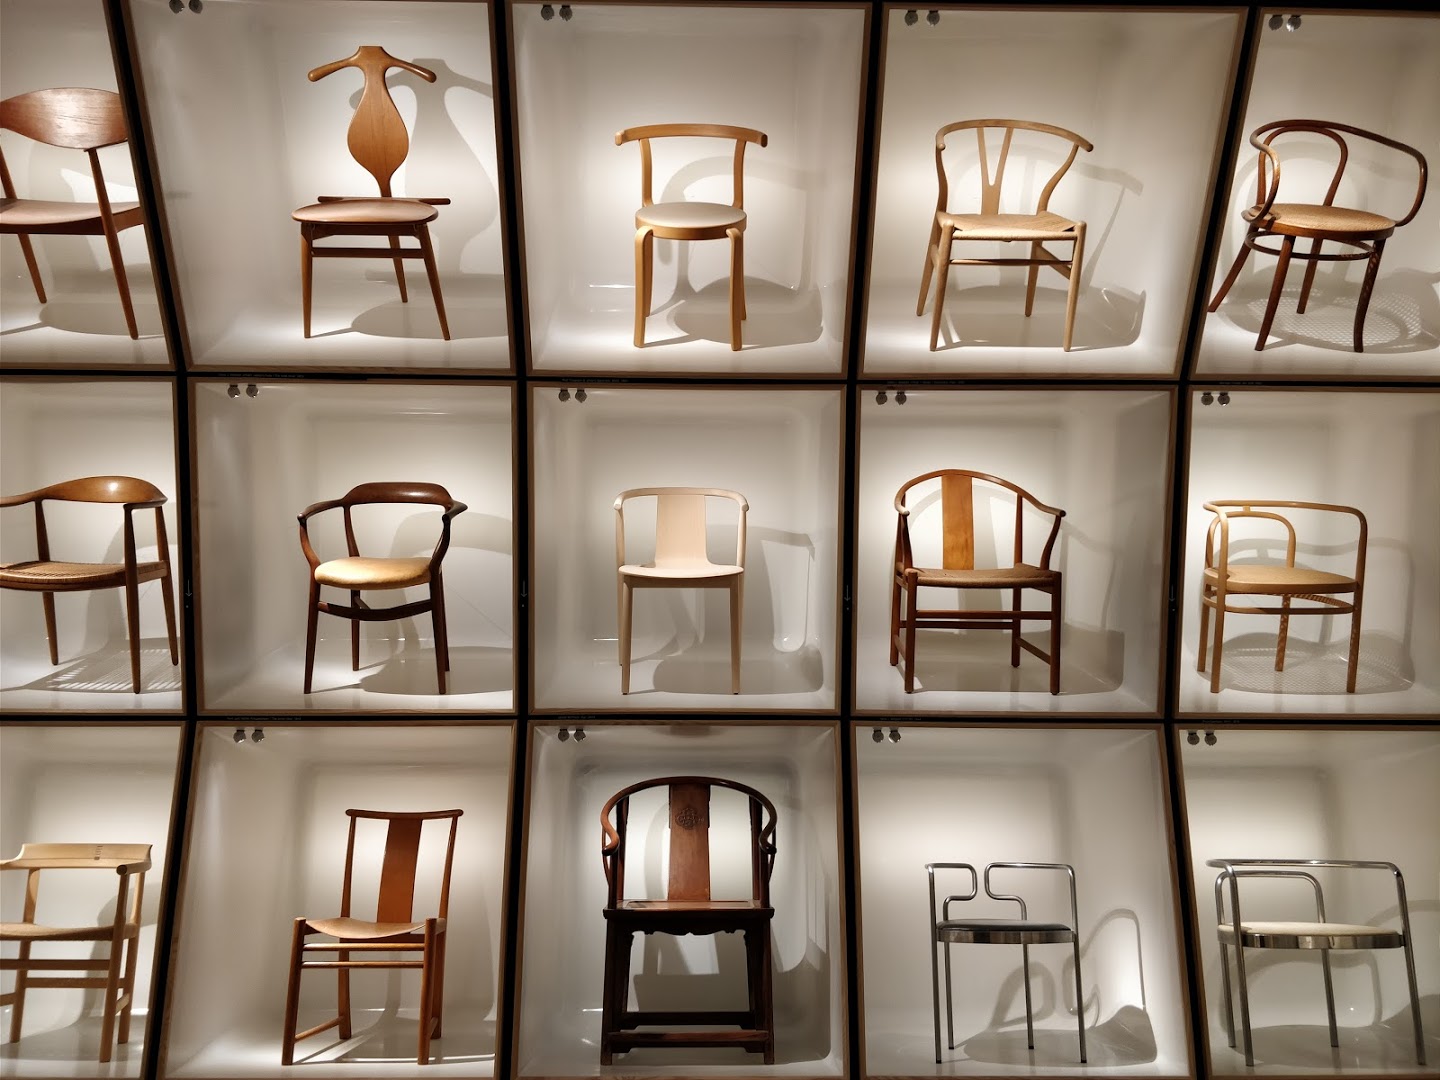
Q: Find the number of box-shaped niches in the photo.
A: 15